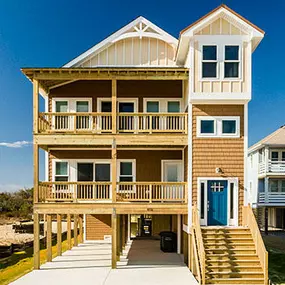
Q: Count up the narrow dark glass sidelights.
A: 2